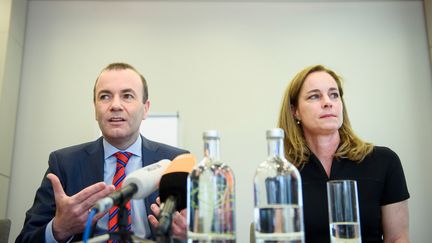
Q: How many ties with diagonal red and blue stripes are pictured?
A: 1